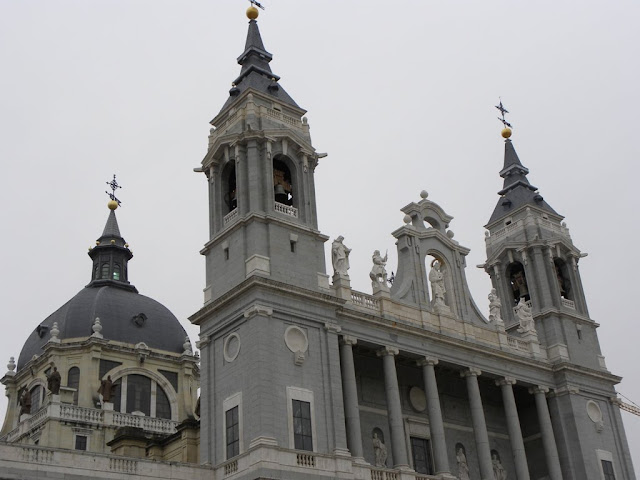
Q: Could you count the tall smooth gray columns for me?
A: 6